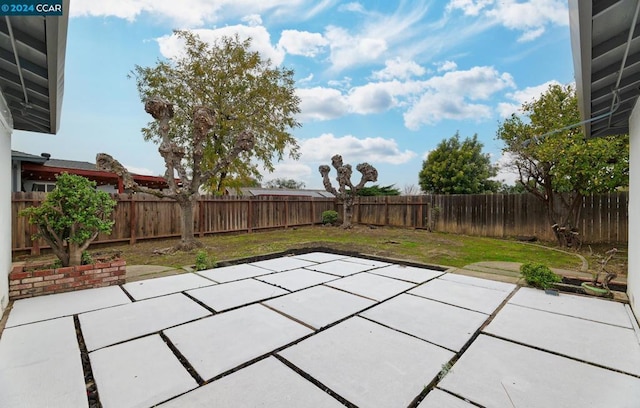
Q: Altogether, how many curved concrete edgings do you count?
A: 1